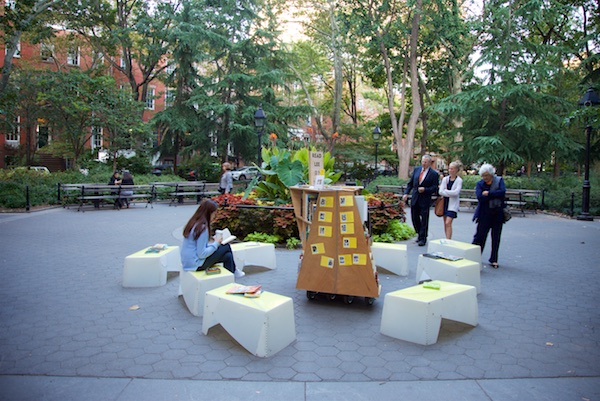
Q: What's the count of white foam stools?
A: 8